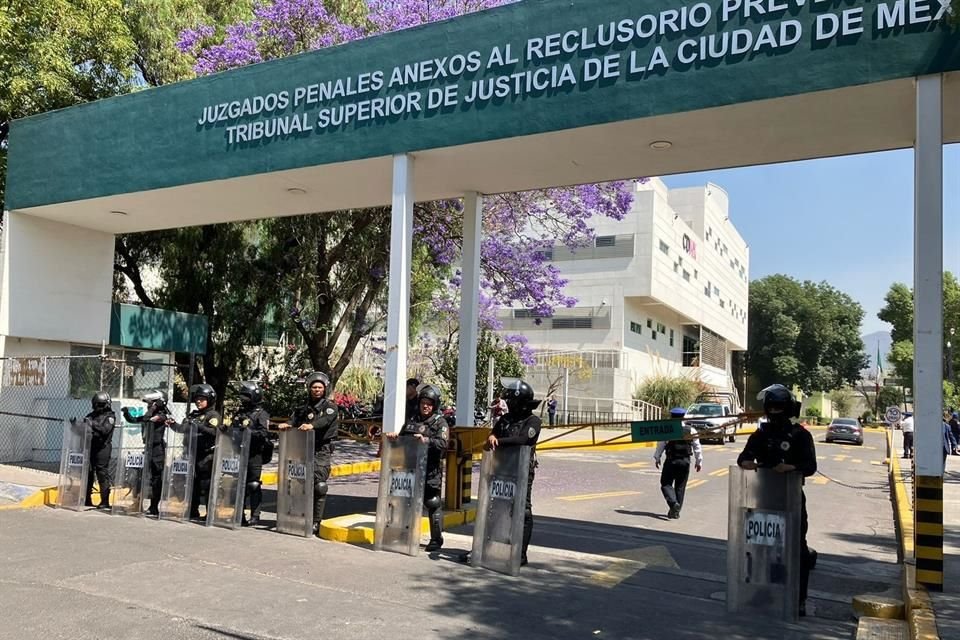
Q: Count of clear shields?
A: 8